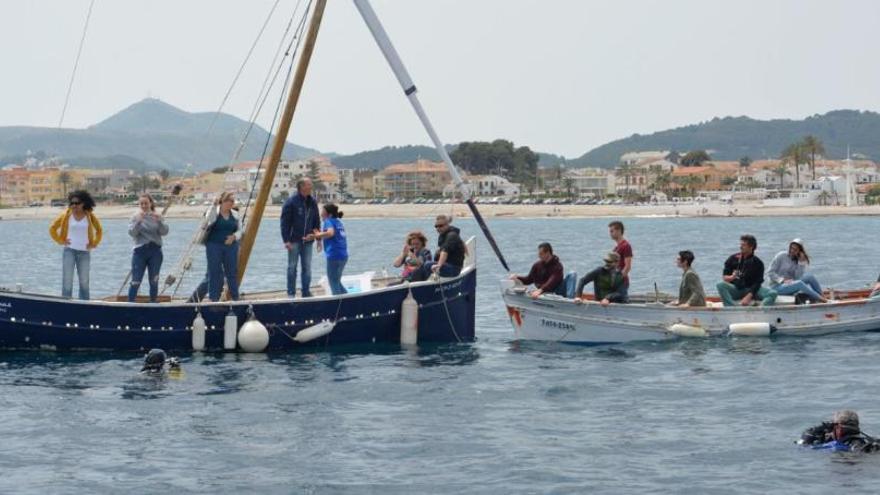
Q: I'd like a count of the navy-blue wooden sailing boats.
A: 1